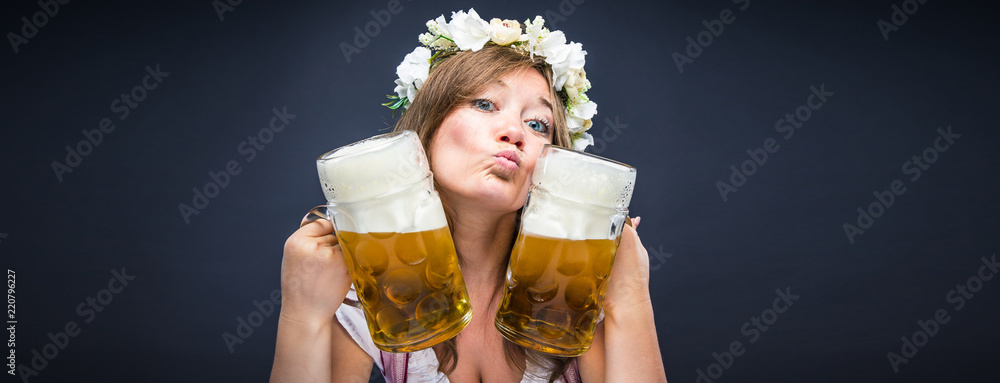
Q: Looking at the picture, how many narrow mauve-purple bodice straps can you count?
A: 2